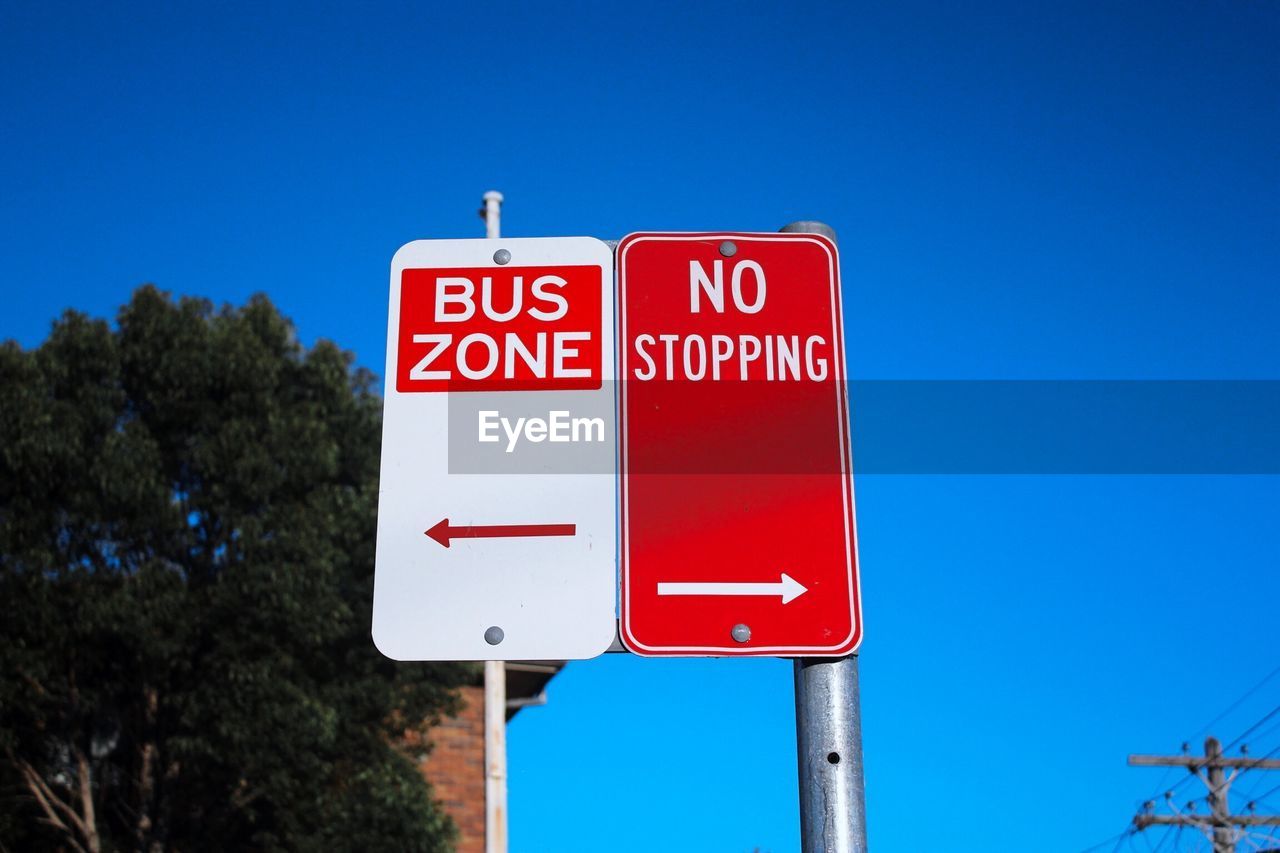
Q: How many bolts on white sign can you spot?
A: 2